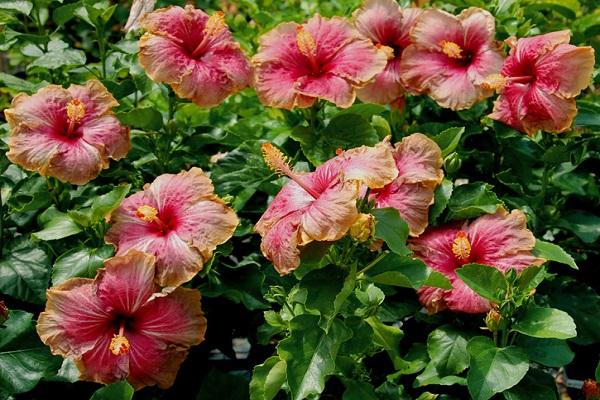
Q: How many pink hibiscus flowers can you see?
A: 11